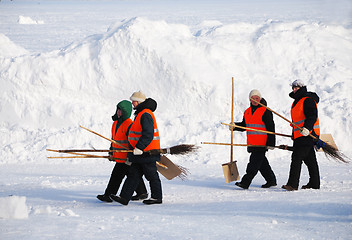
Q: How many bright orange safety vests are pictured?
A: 4